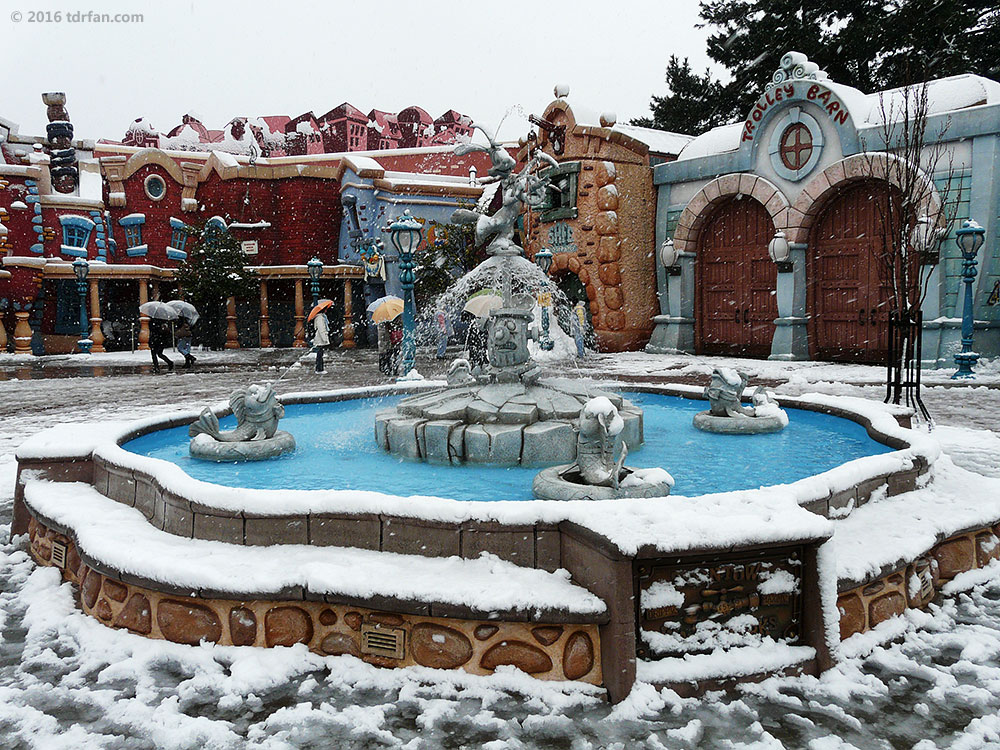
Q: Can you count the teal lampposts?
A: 5